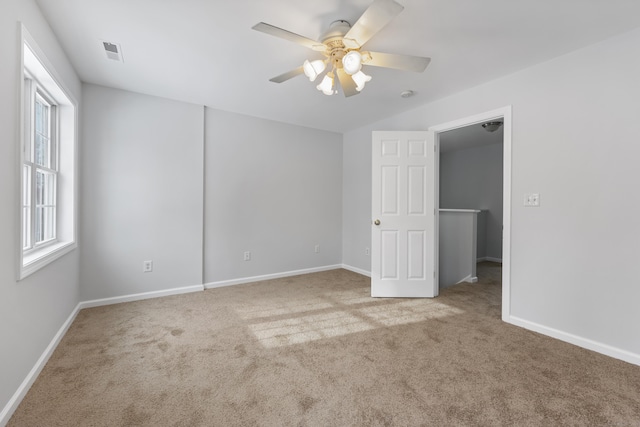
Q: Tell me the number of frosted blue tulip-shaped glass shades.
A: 0